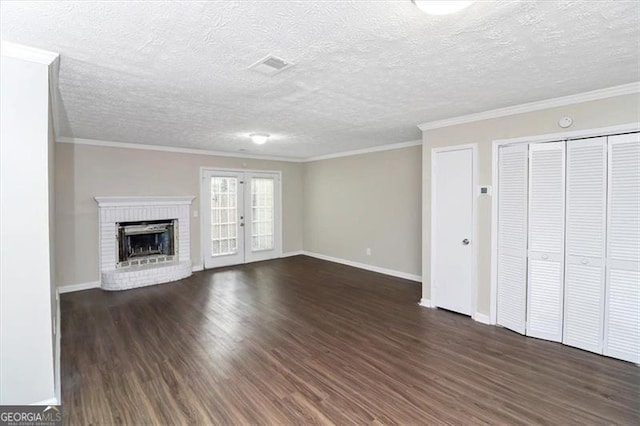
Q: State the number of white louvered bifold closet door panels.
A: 4